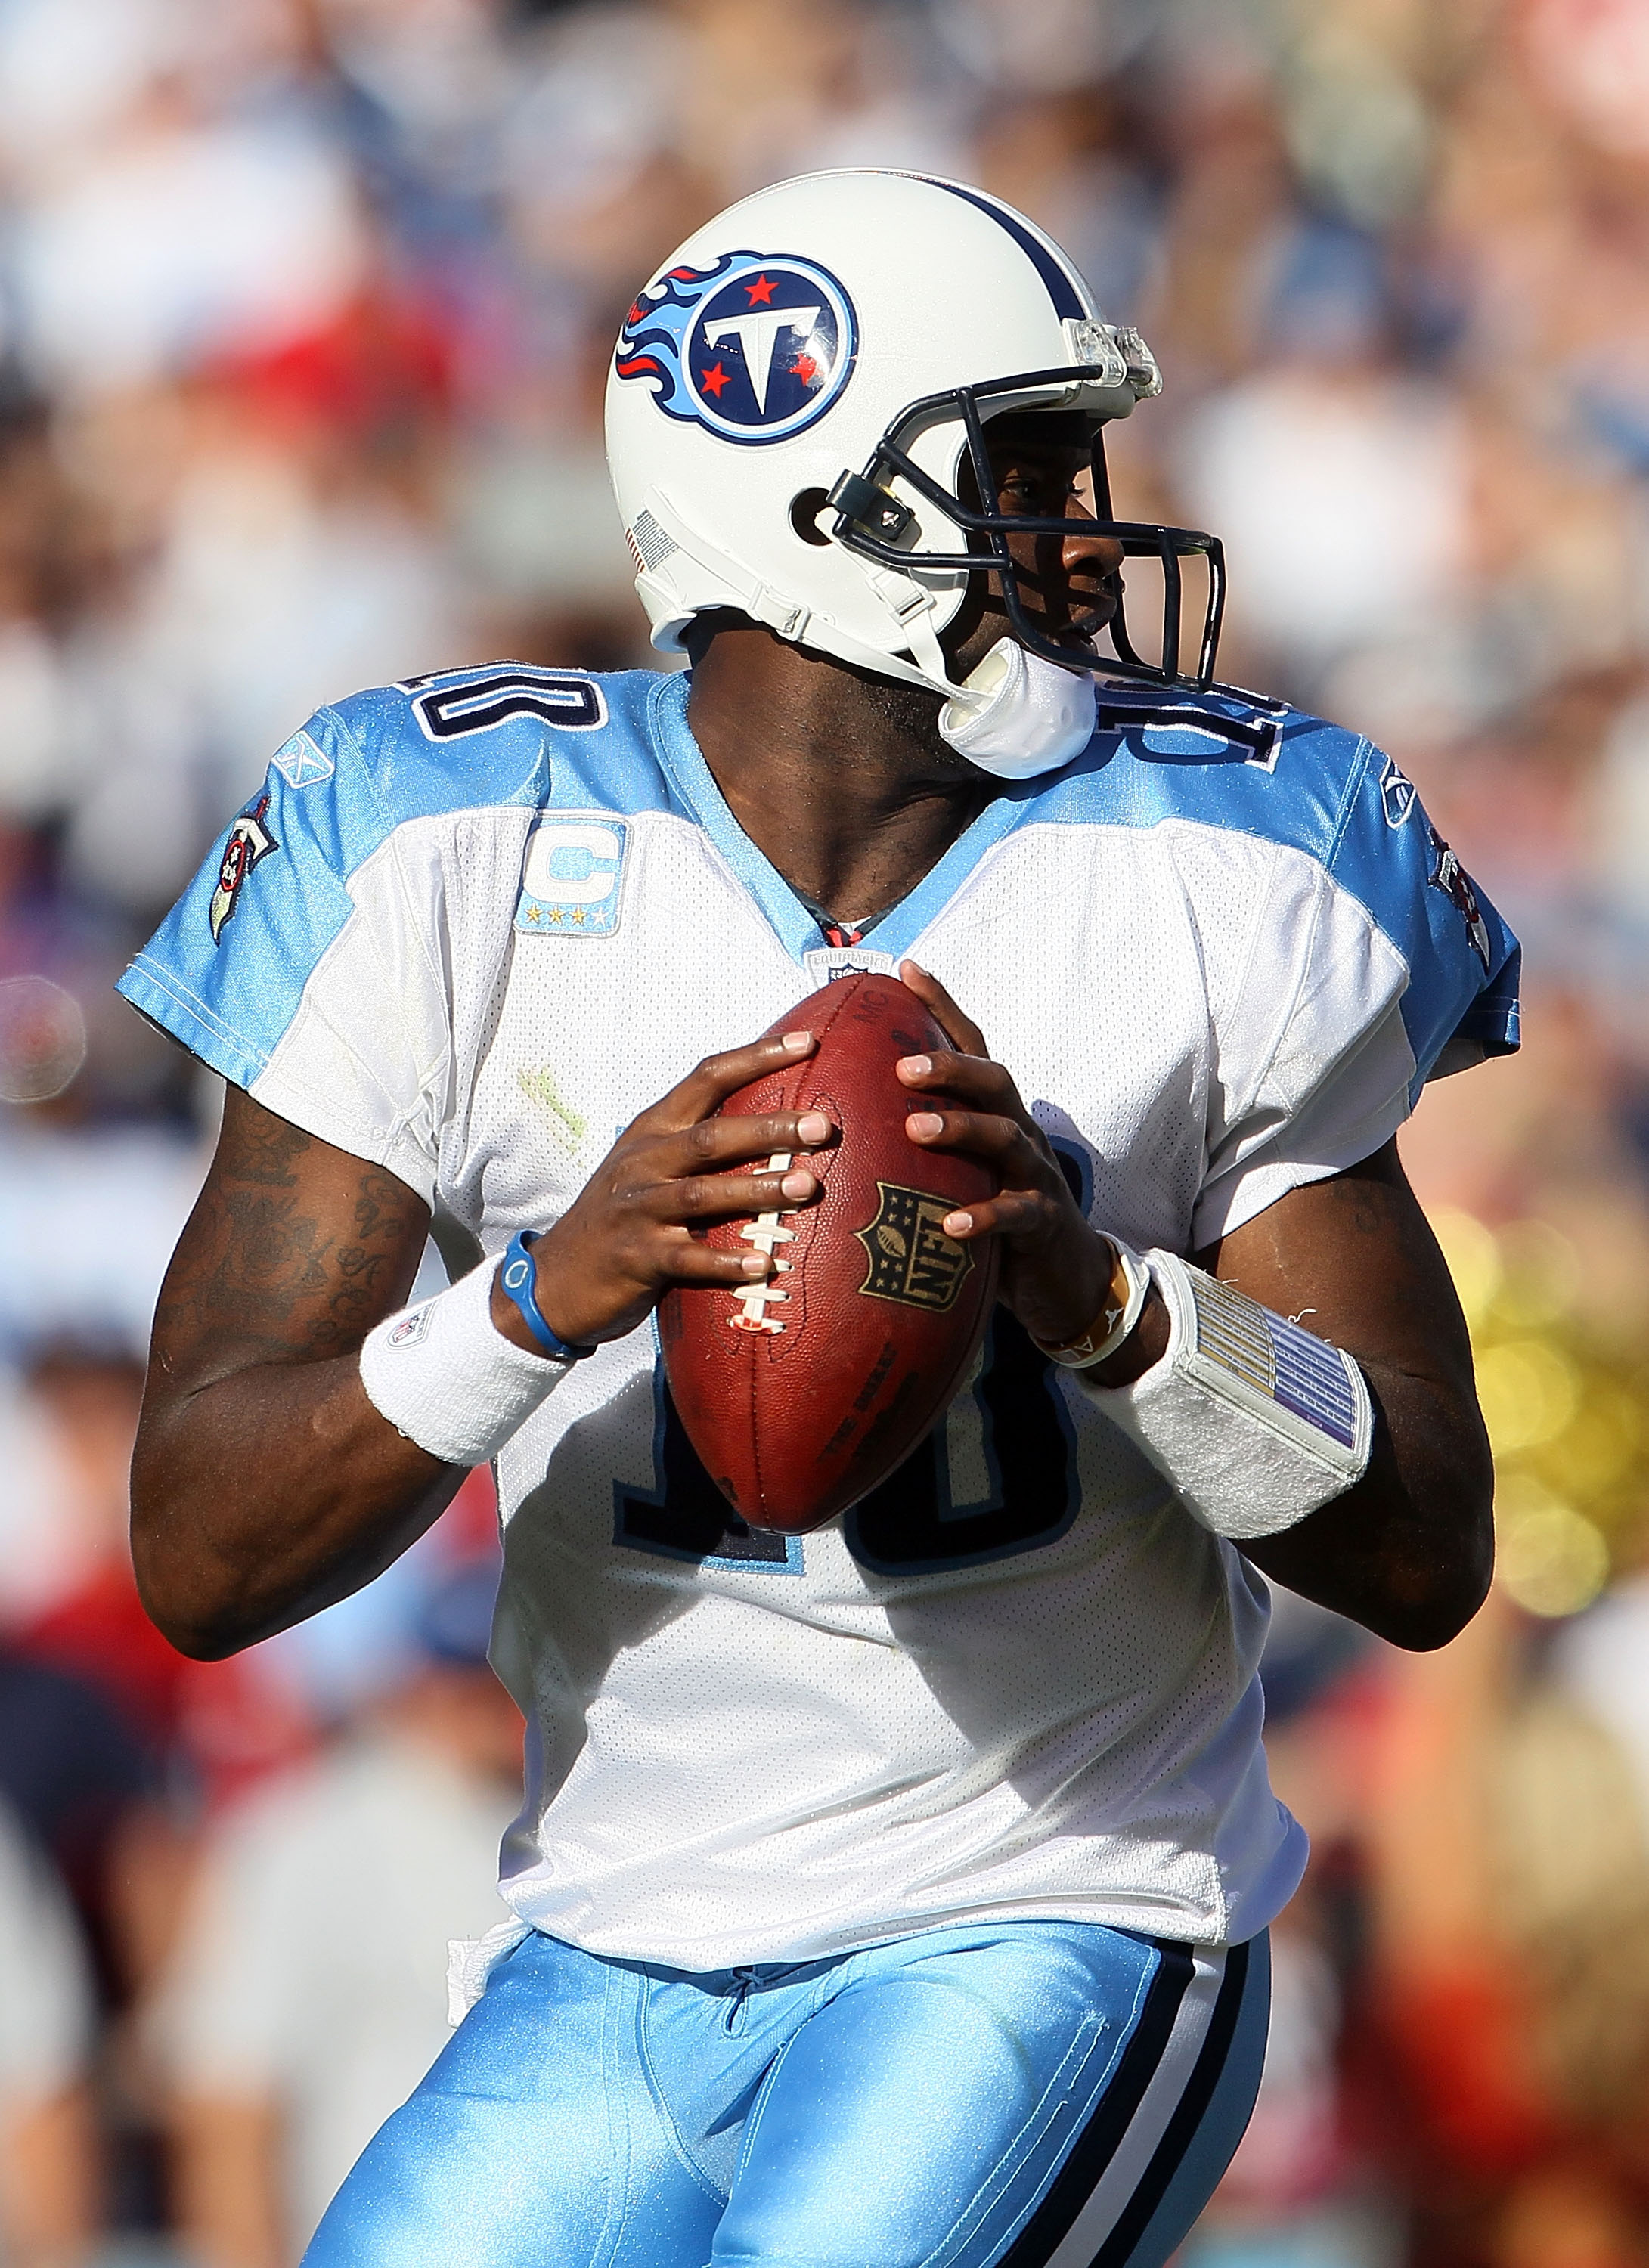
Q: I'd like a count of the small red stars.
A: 3